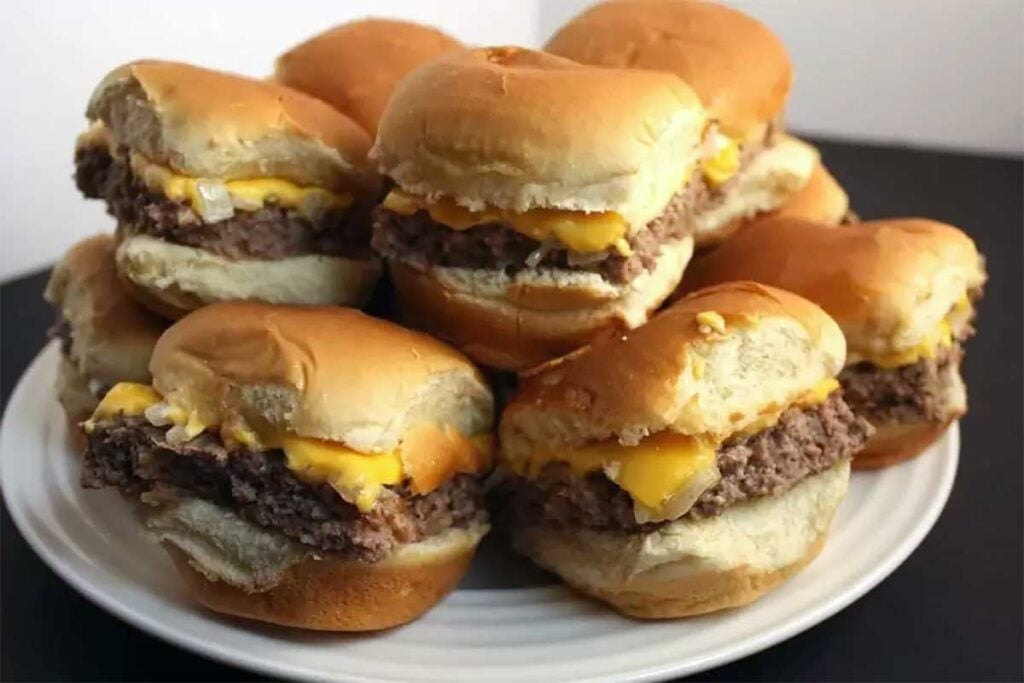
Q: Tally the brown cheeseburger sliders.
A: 9